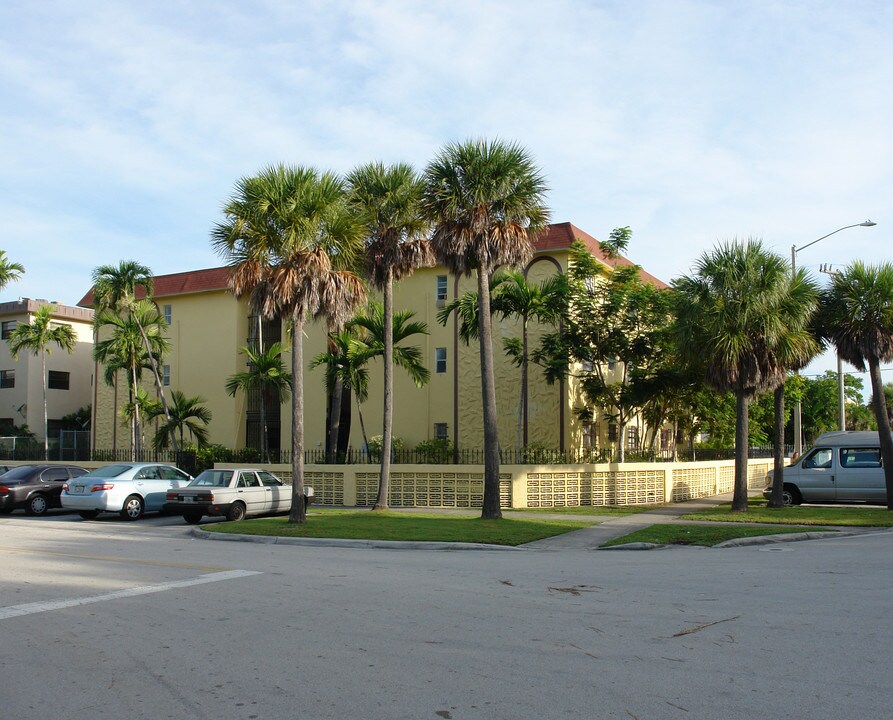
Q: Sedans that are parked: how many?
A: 3